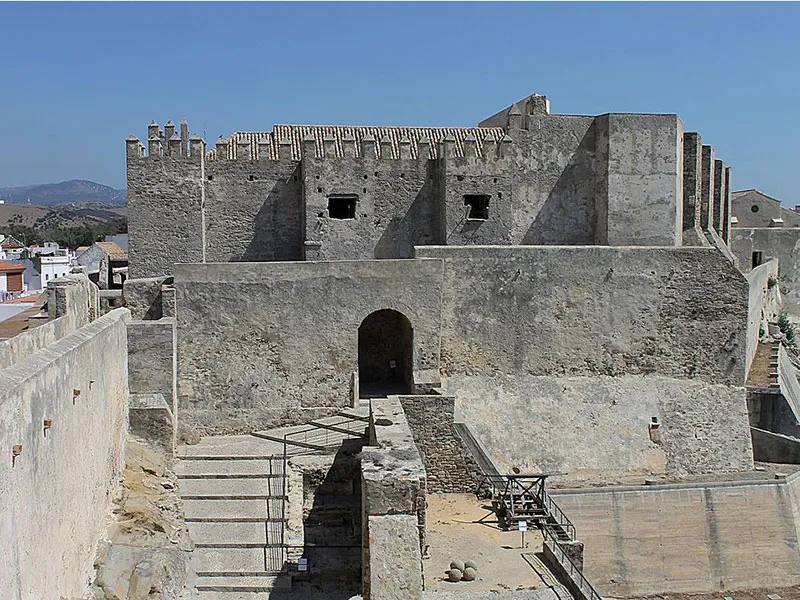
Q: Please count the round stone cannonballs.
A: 4